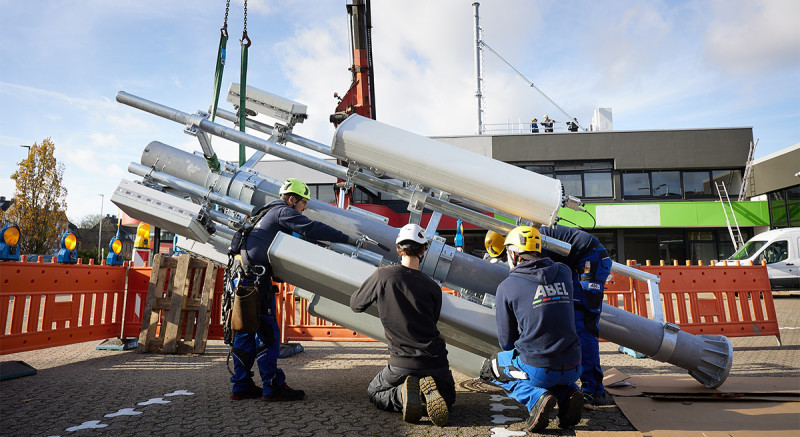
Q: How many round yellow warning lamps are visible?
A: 4